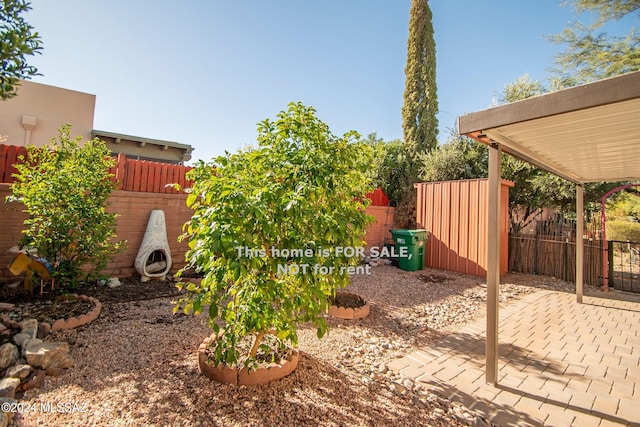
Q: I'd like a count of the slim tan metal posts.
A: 2